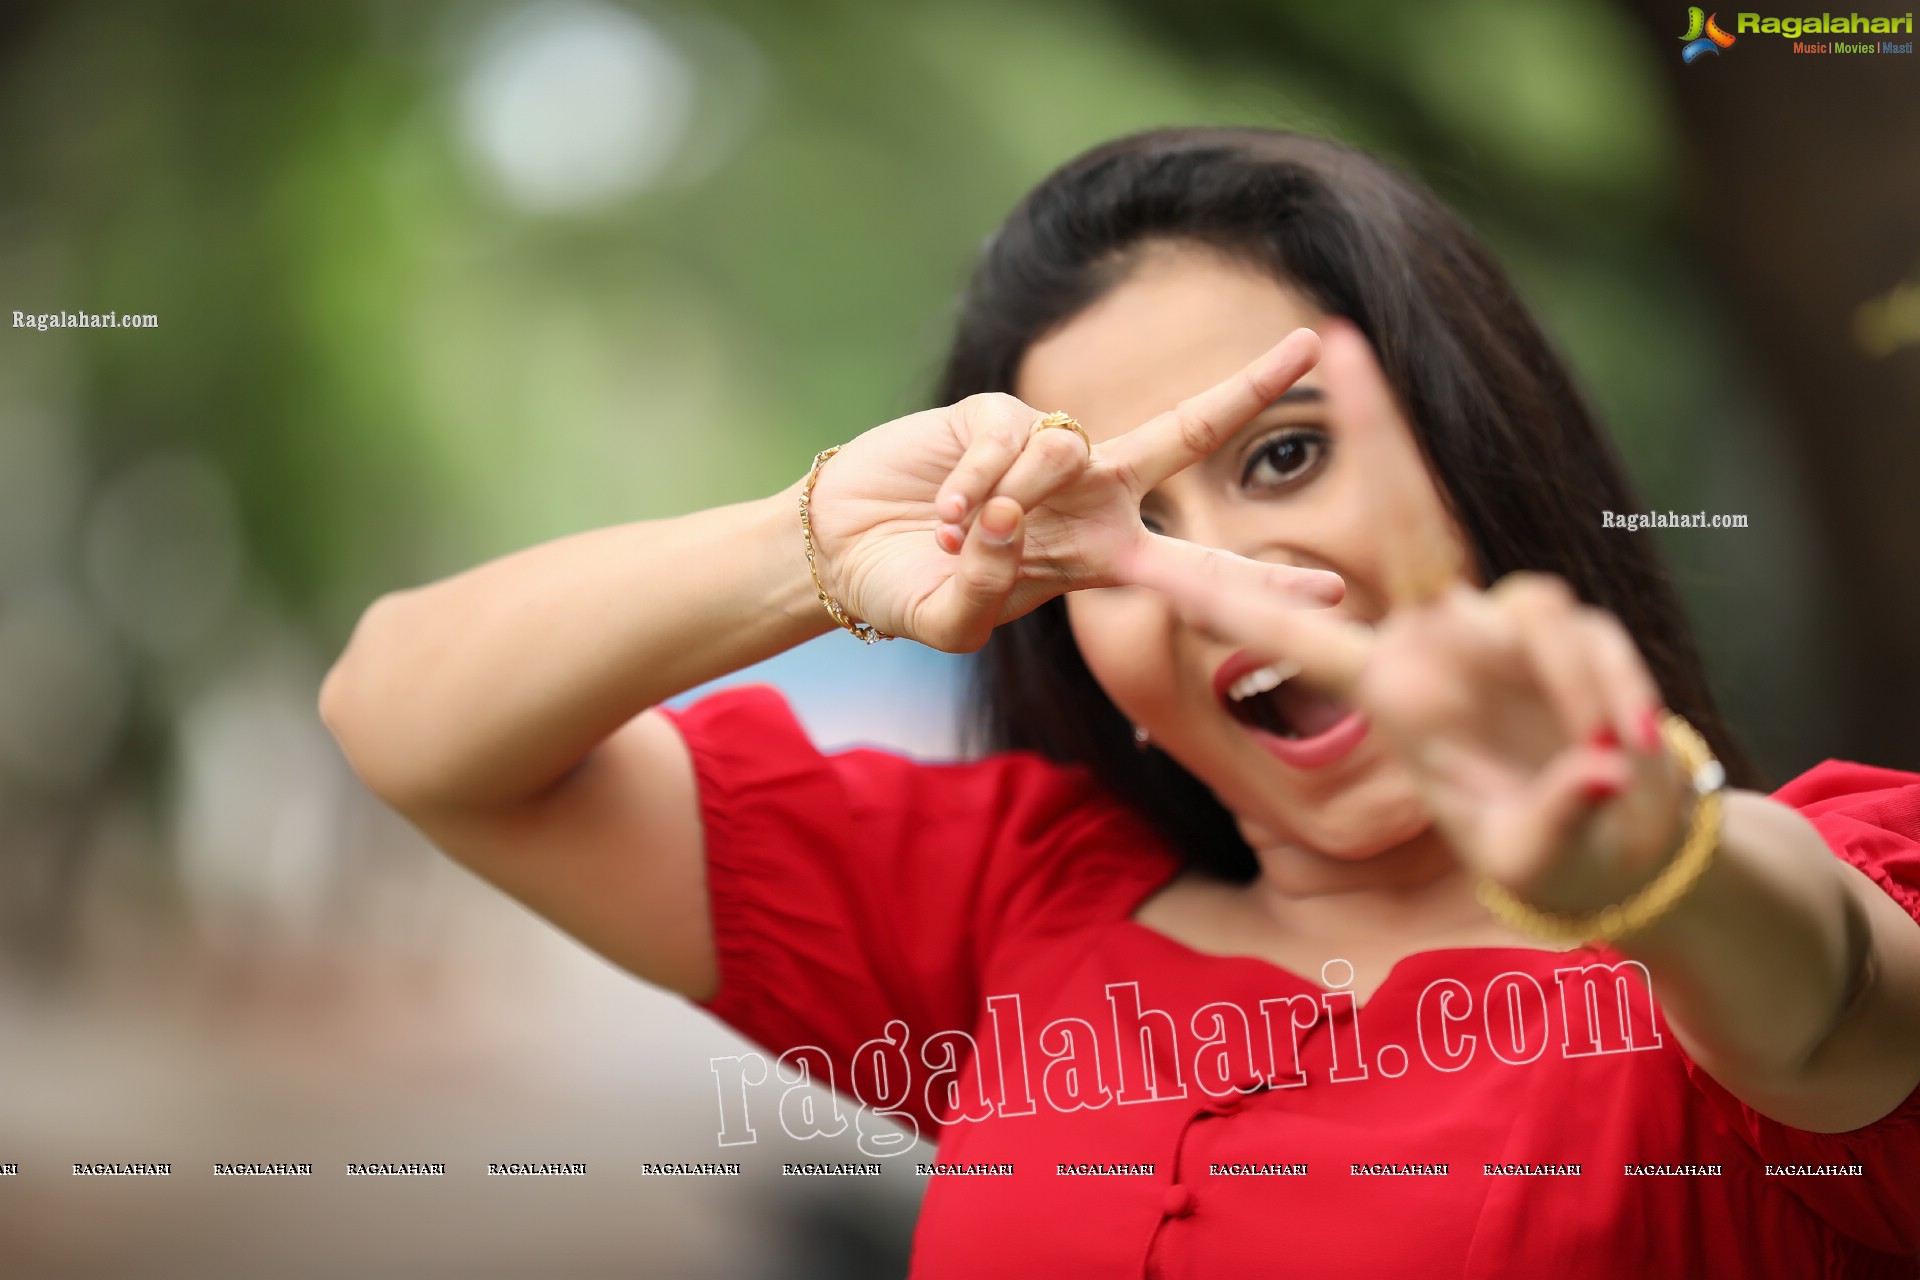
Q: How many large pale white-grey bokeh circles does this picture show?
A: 1